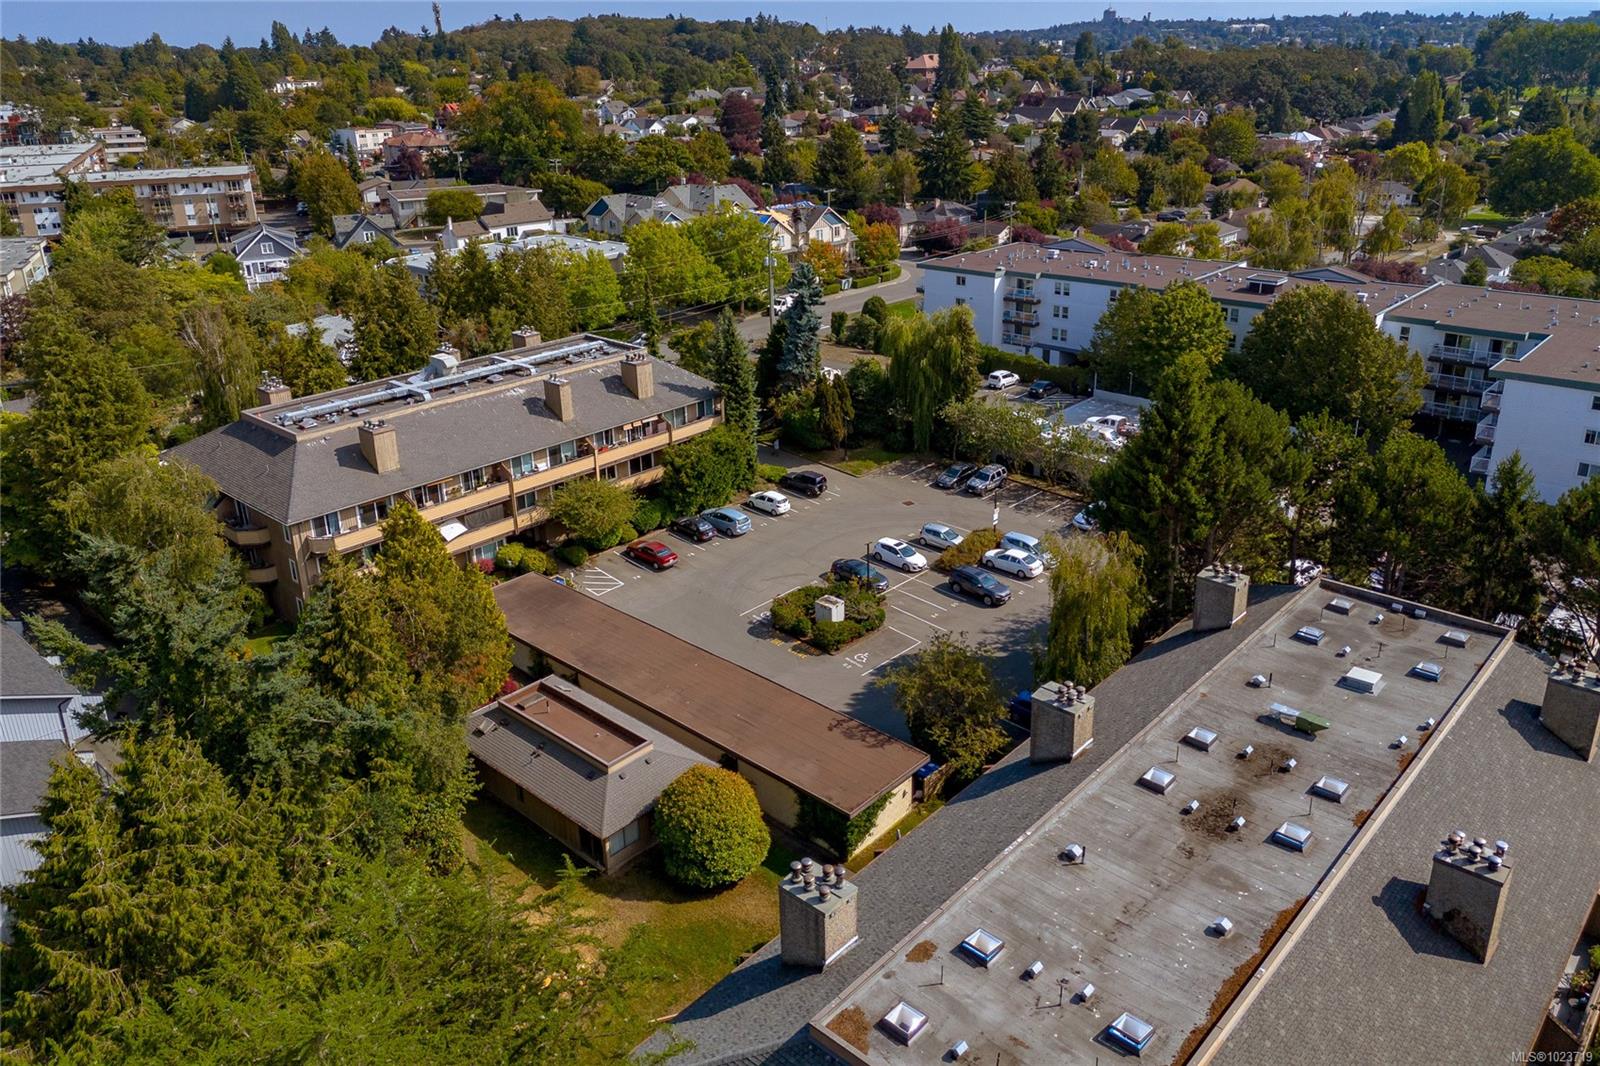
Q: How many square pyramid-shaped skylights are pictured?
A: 11